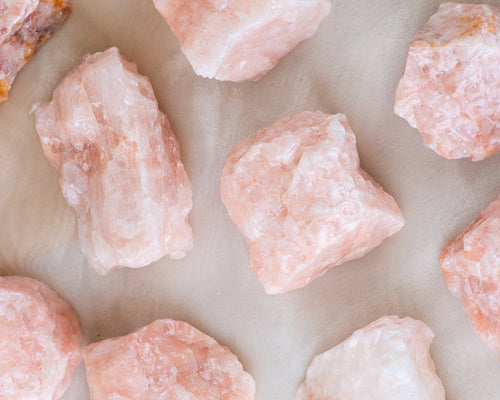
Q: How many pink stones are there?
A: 9